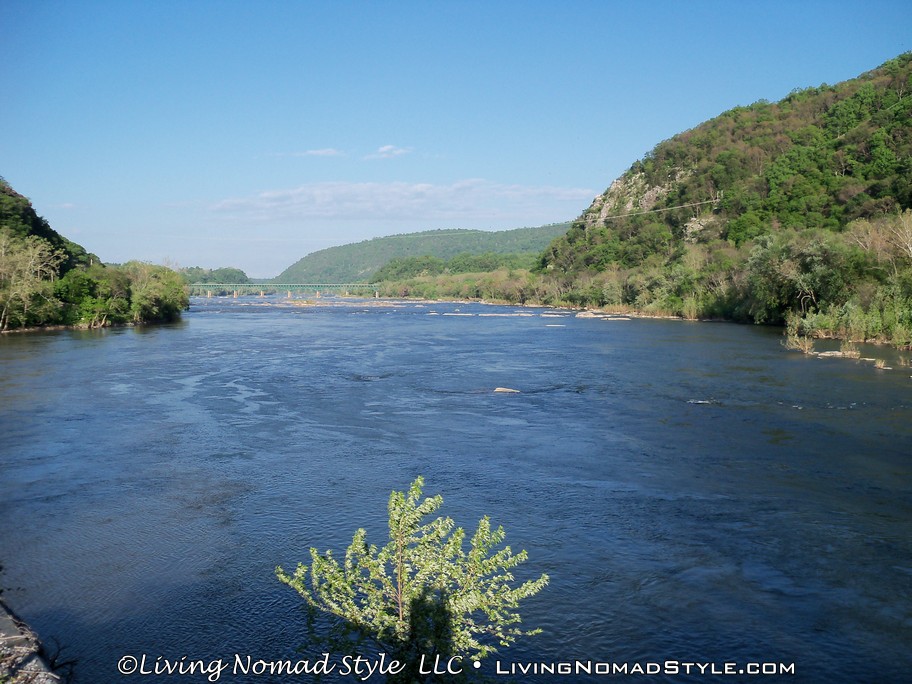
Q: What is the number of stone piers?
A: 7